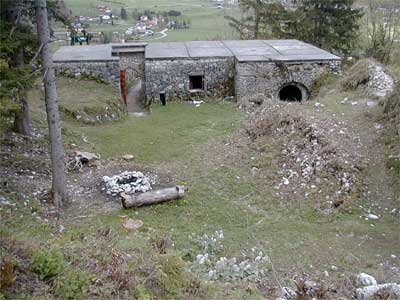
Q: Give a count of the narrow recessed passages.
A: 1